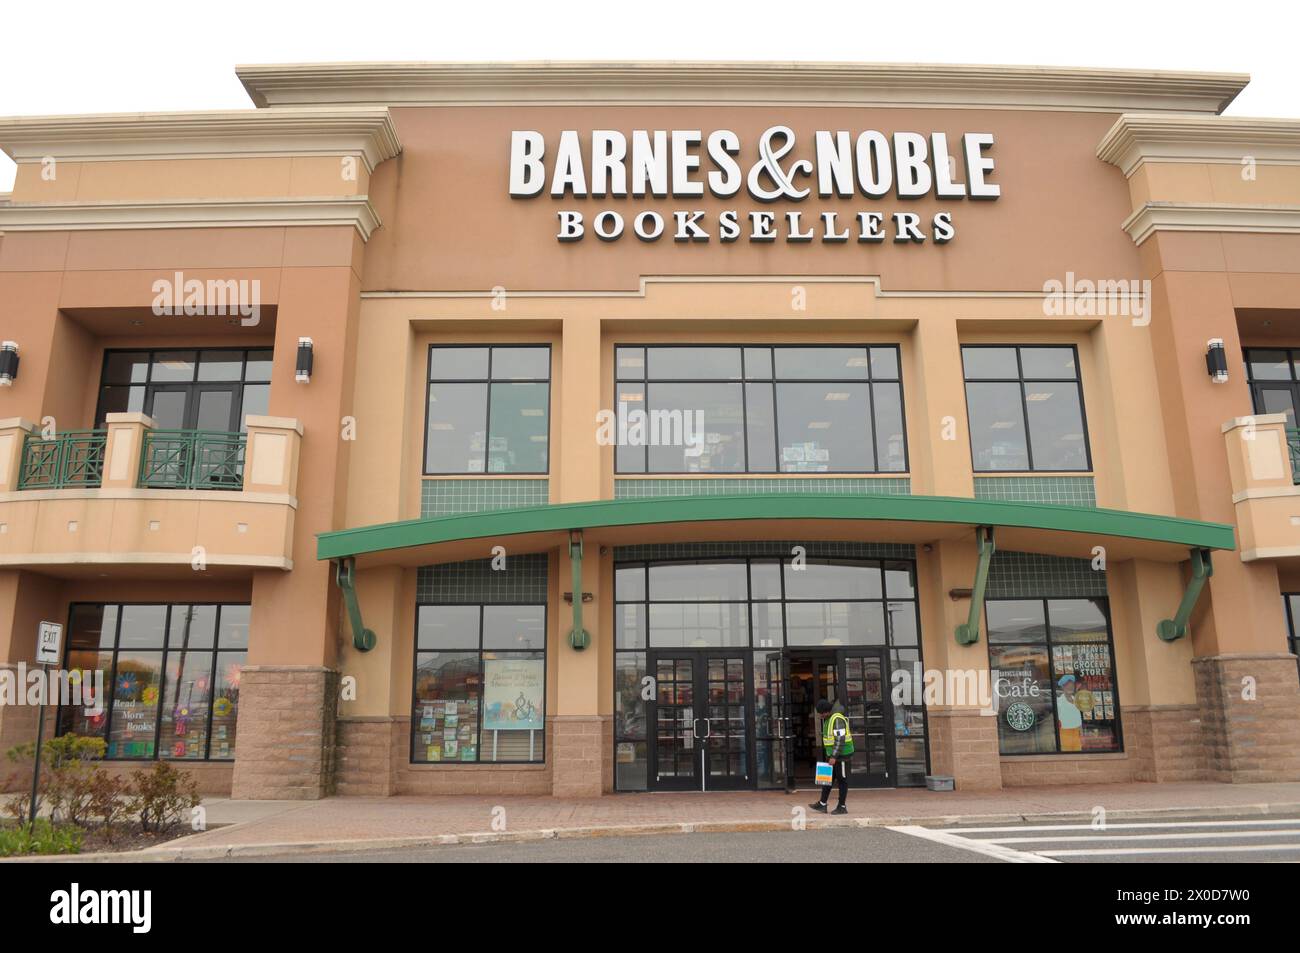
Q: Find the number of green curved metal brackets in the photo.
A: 4